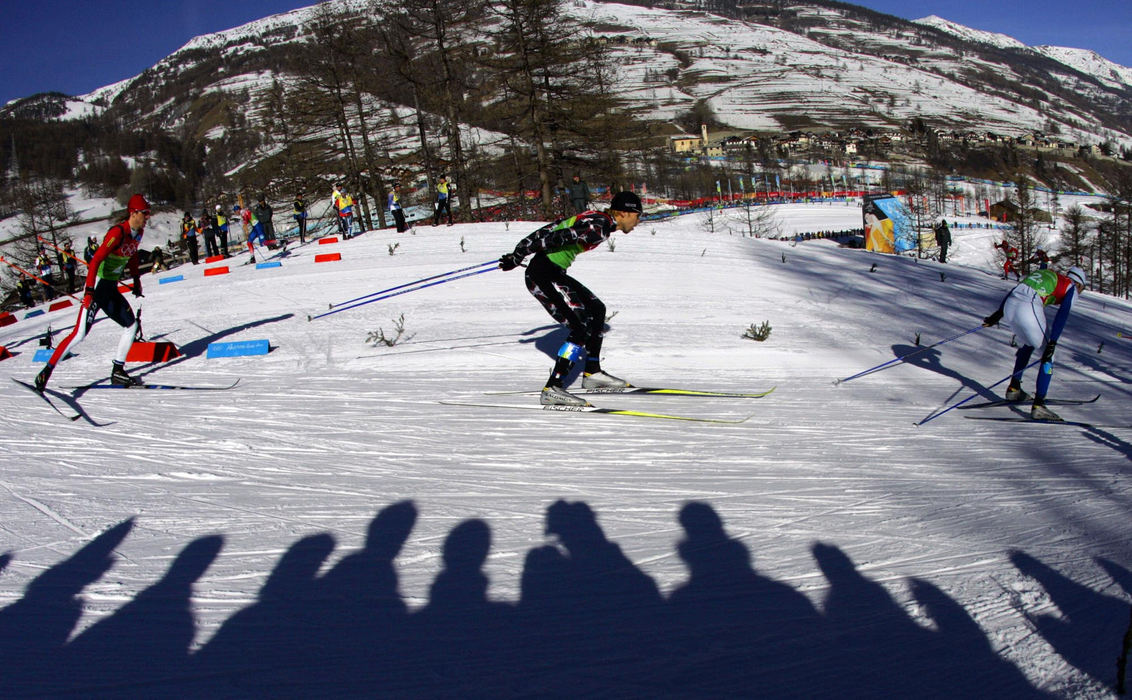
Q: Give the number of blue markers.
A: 5